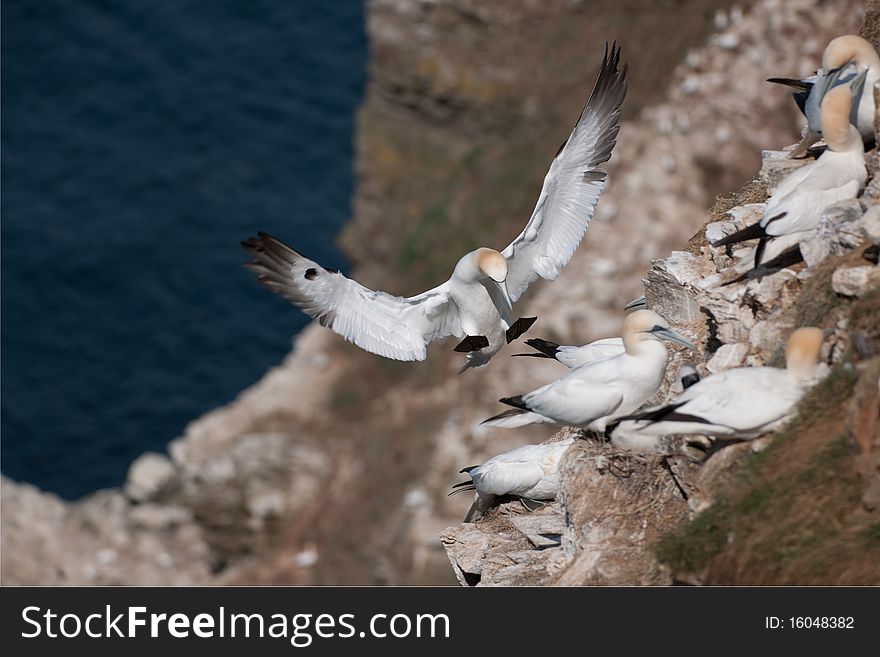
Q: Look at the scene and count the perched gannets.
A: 6